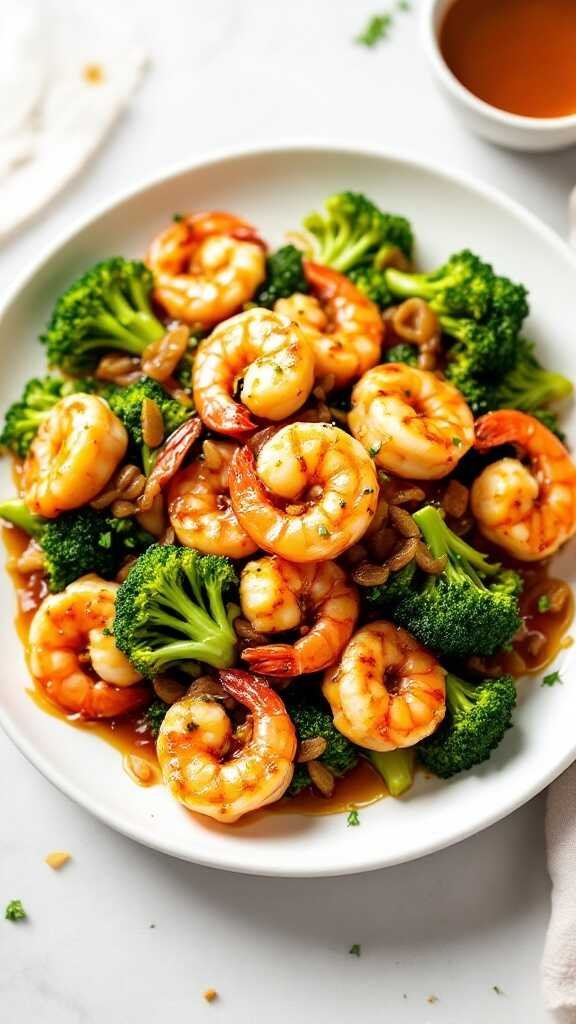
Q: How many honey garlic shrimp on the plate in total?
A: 12